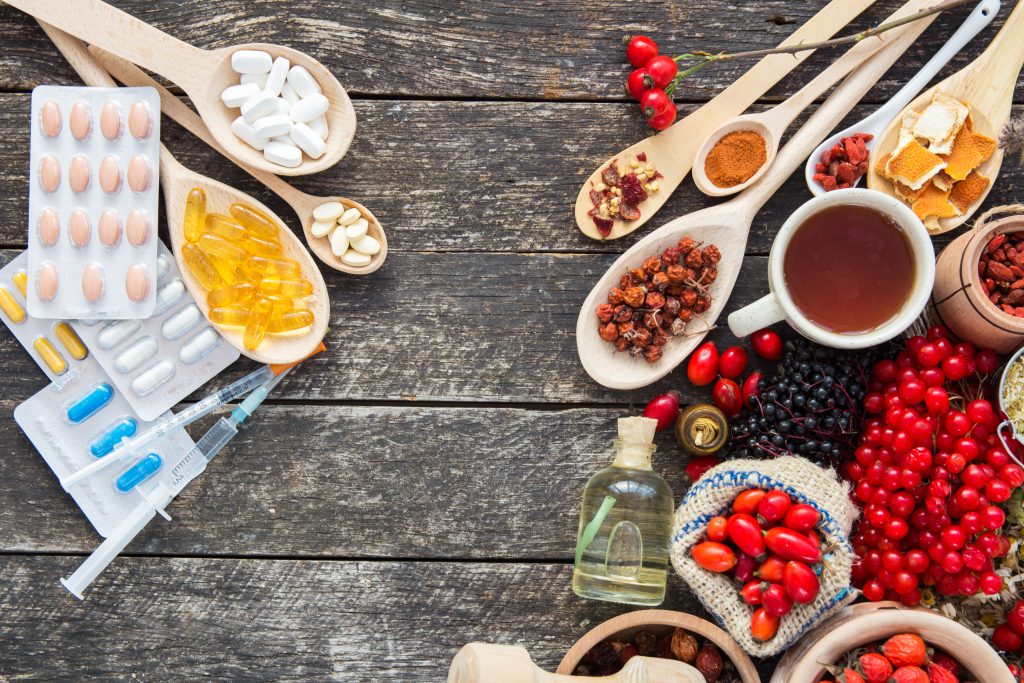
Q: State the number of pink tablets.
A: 15